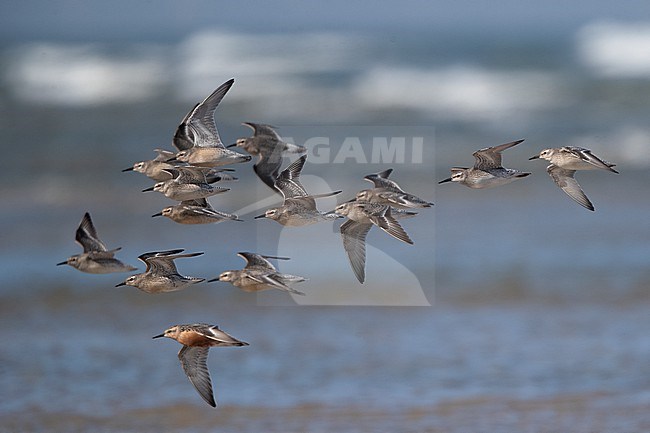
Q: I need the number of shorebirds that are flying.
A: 14